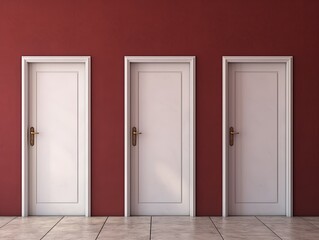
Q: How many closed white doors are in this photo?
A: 3